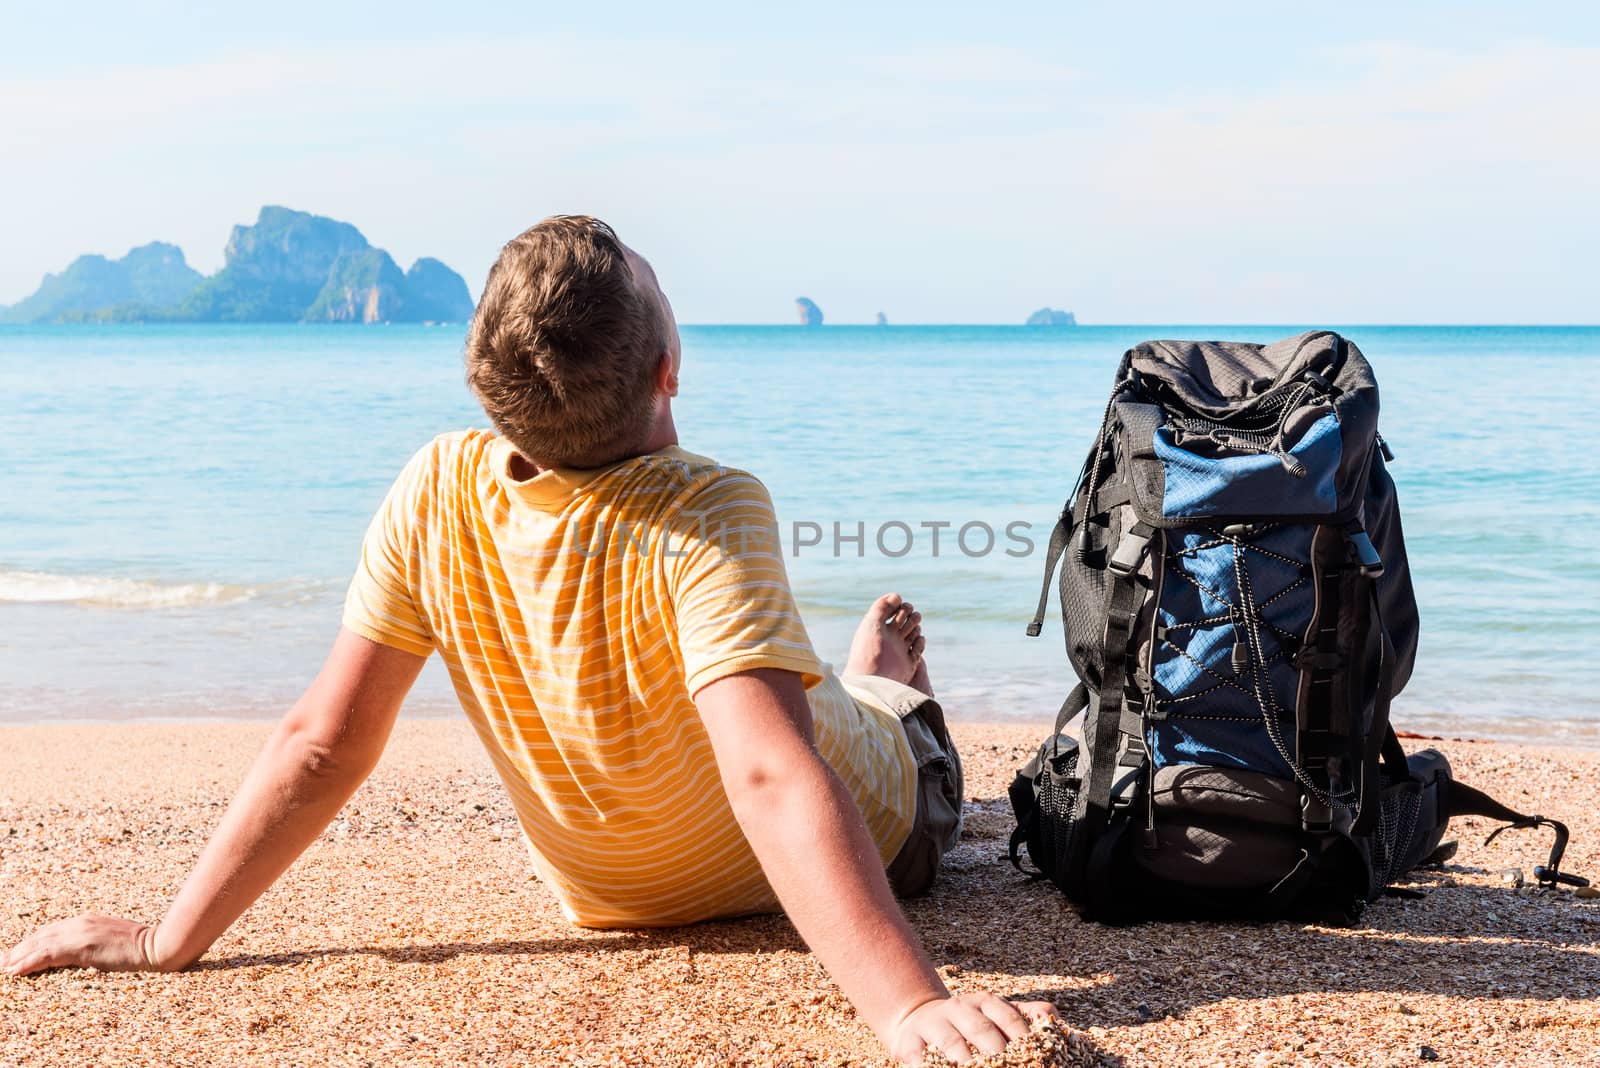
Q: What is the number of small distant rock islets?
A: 3